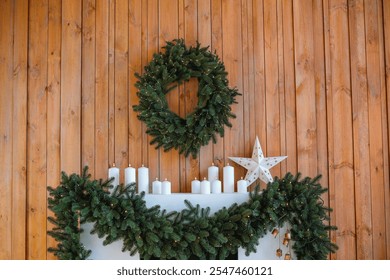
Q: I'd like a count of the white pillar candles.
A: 11